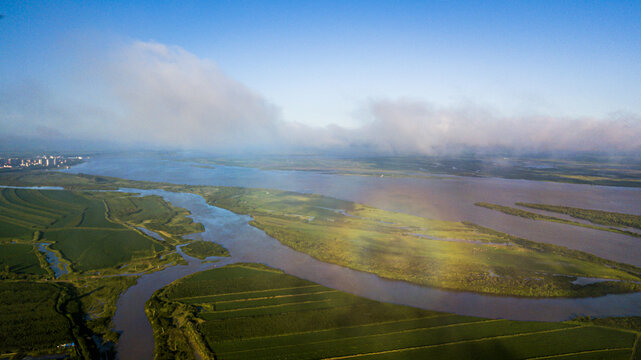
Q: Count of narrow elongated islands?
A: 2